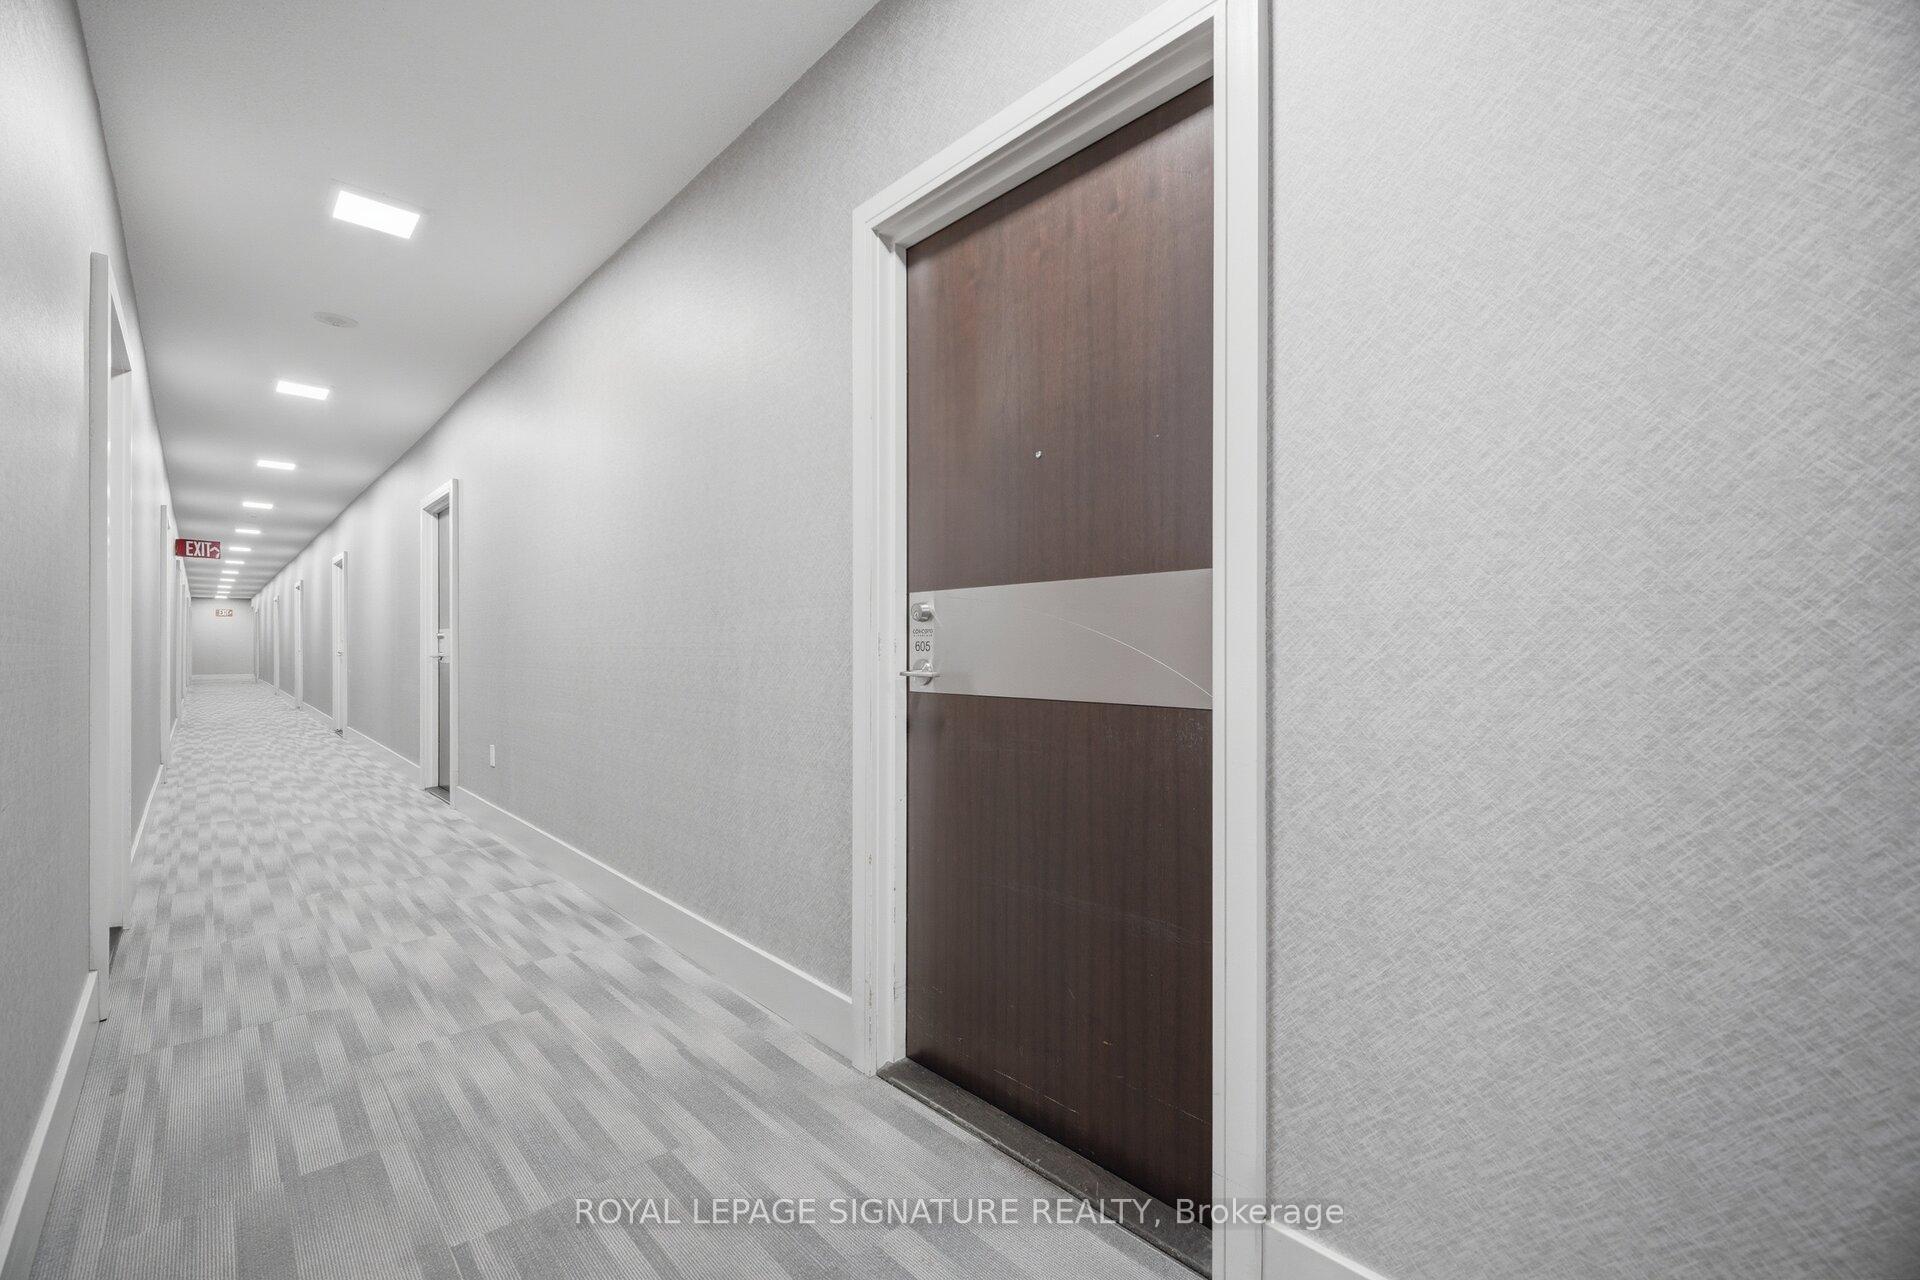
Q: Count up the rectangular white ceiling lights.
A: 12